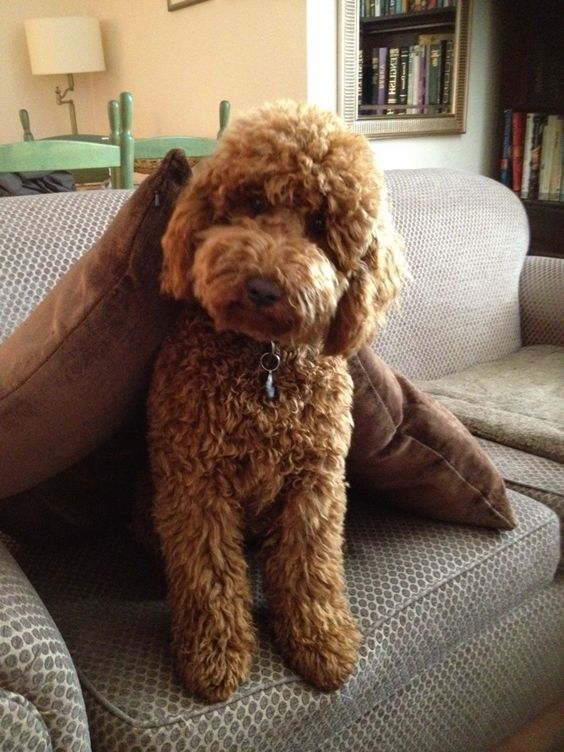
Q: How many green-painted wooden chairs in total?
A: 3